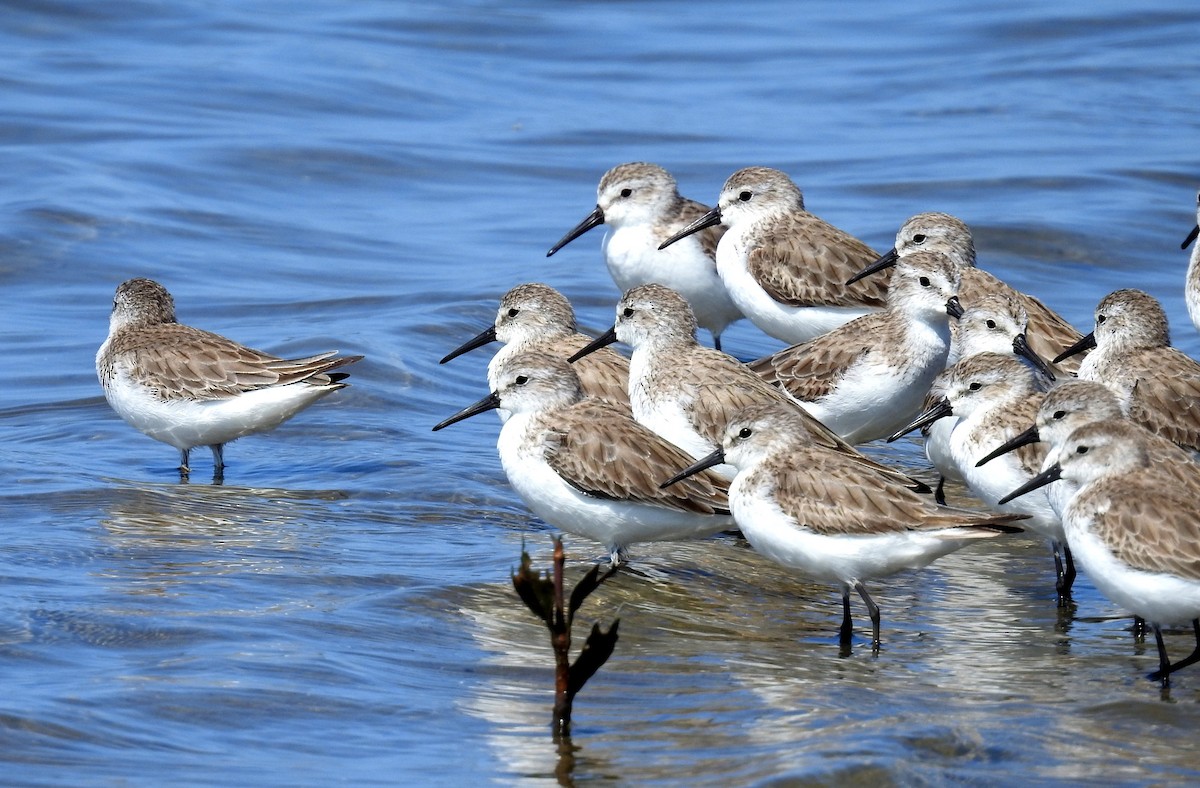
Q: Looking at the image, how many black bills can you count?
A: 14